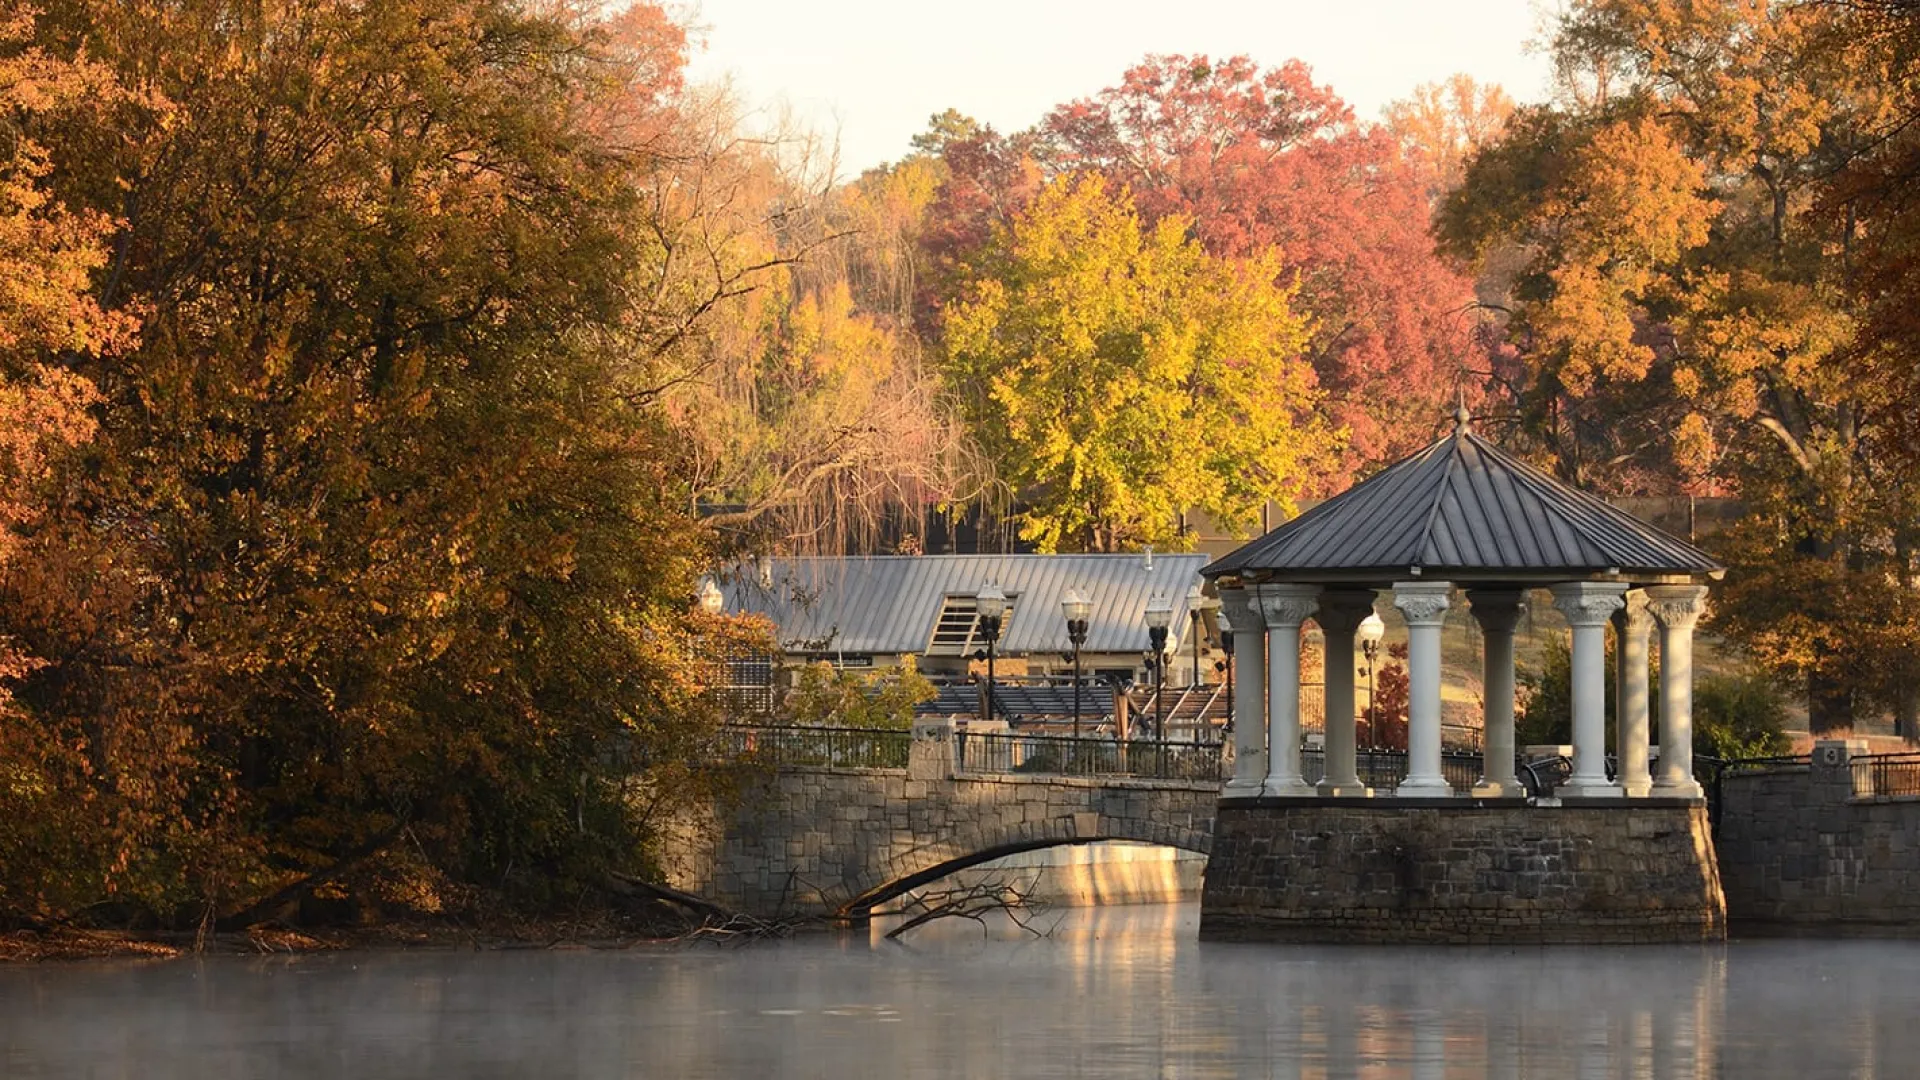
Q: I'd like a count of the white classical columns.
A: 8